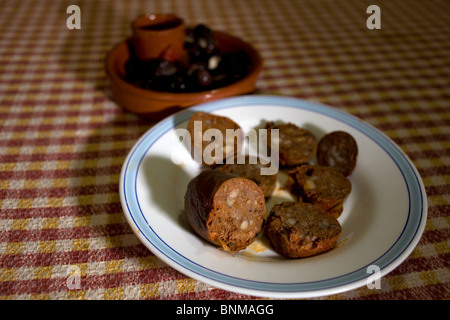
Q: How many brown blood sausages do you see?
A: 7